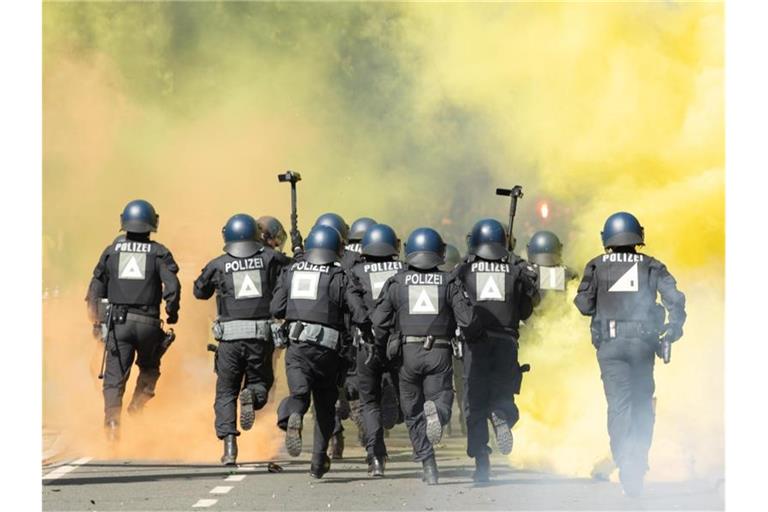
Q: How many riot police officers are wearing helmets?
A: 12